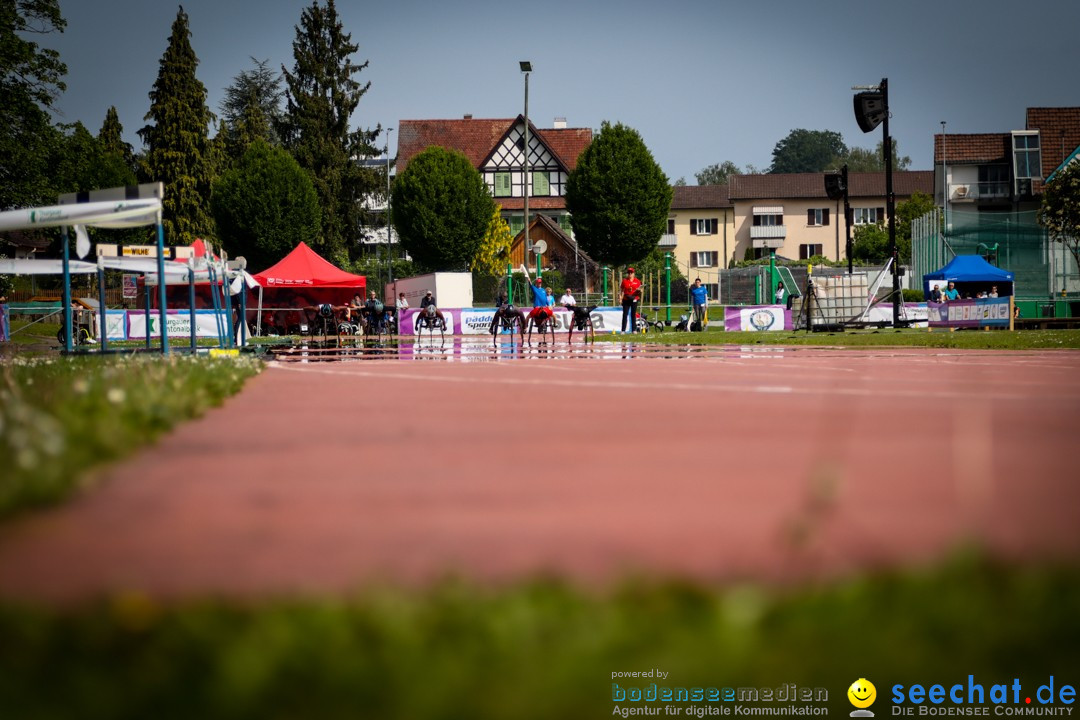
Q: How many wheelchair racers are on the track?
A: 6